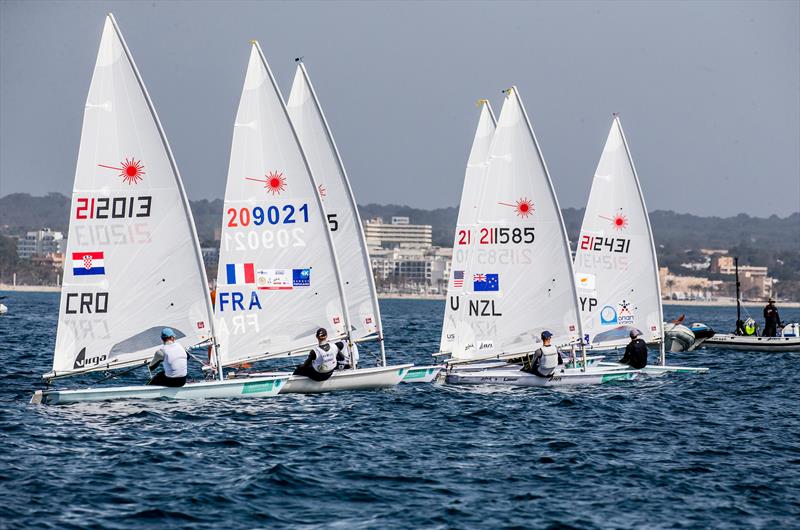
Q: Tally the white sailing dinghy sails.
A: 6